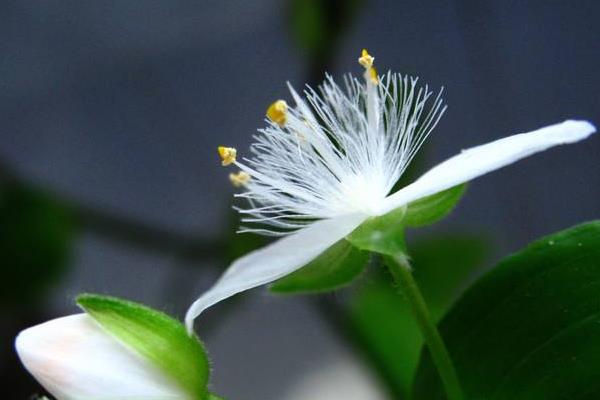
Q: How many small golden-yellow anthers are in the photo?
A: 5